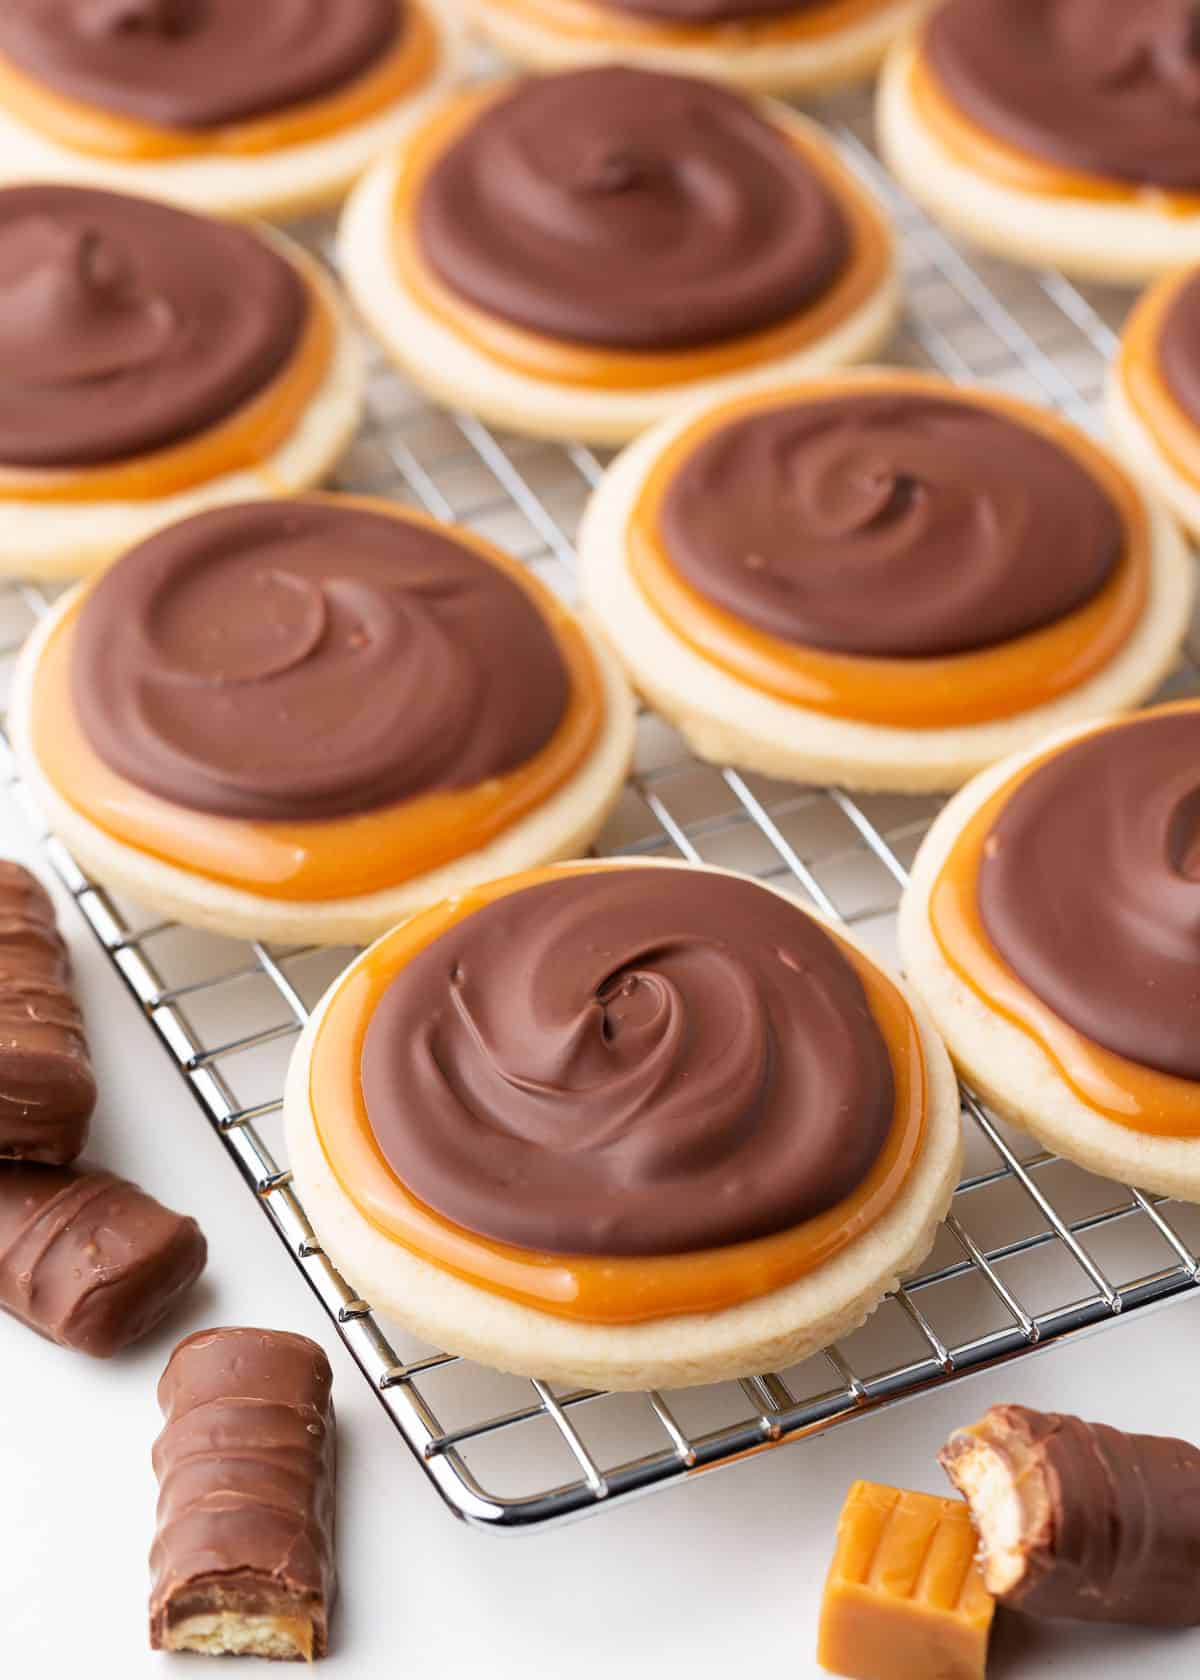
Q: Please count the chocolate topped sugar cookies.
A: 10